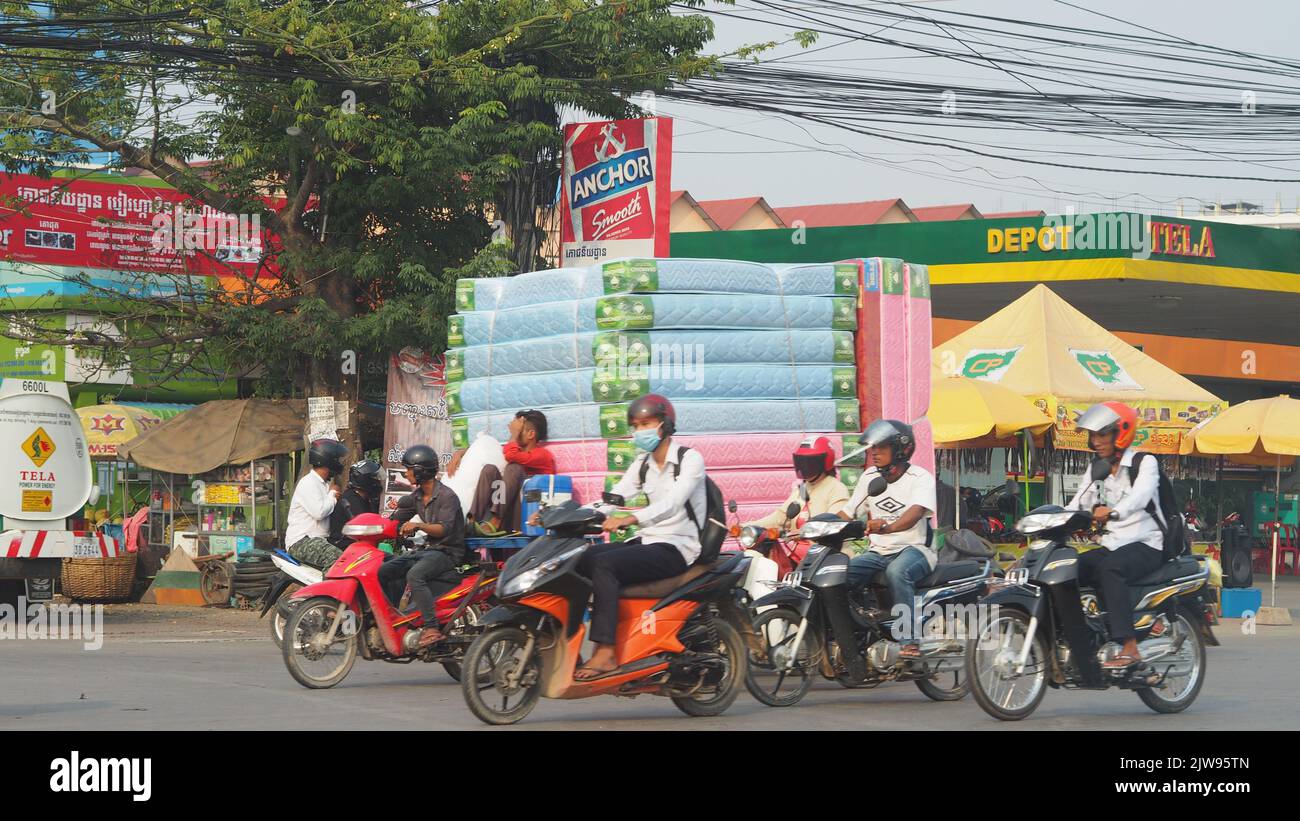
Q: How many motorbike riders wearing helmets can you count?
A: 7